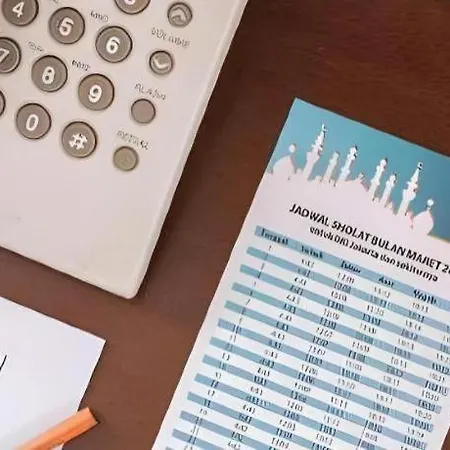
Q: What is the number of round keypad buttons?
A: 14